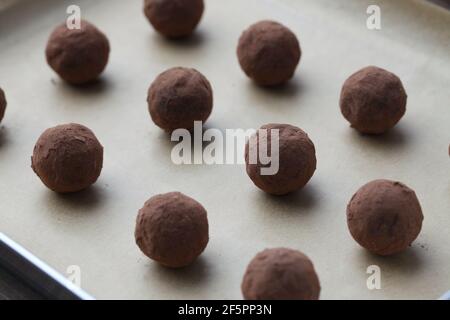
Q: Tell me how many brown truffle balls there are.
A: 11